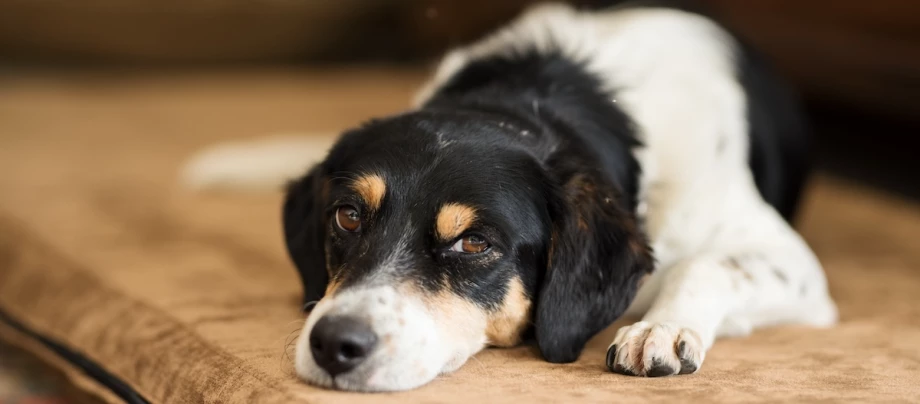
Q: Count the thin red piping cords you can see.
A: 0